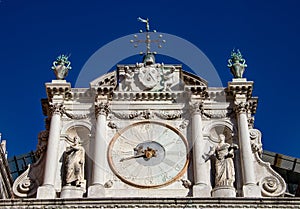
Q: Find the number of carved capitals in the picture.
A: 4